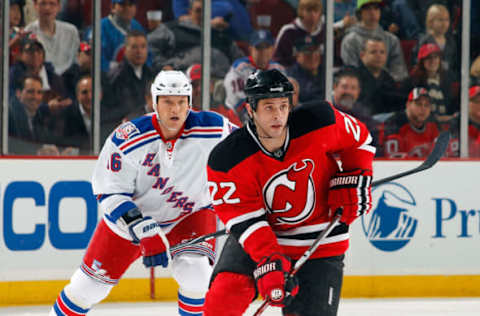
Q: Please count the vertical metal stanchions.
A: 5